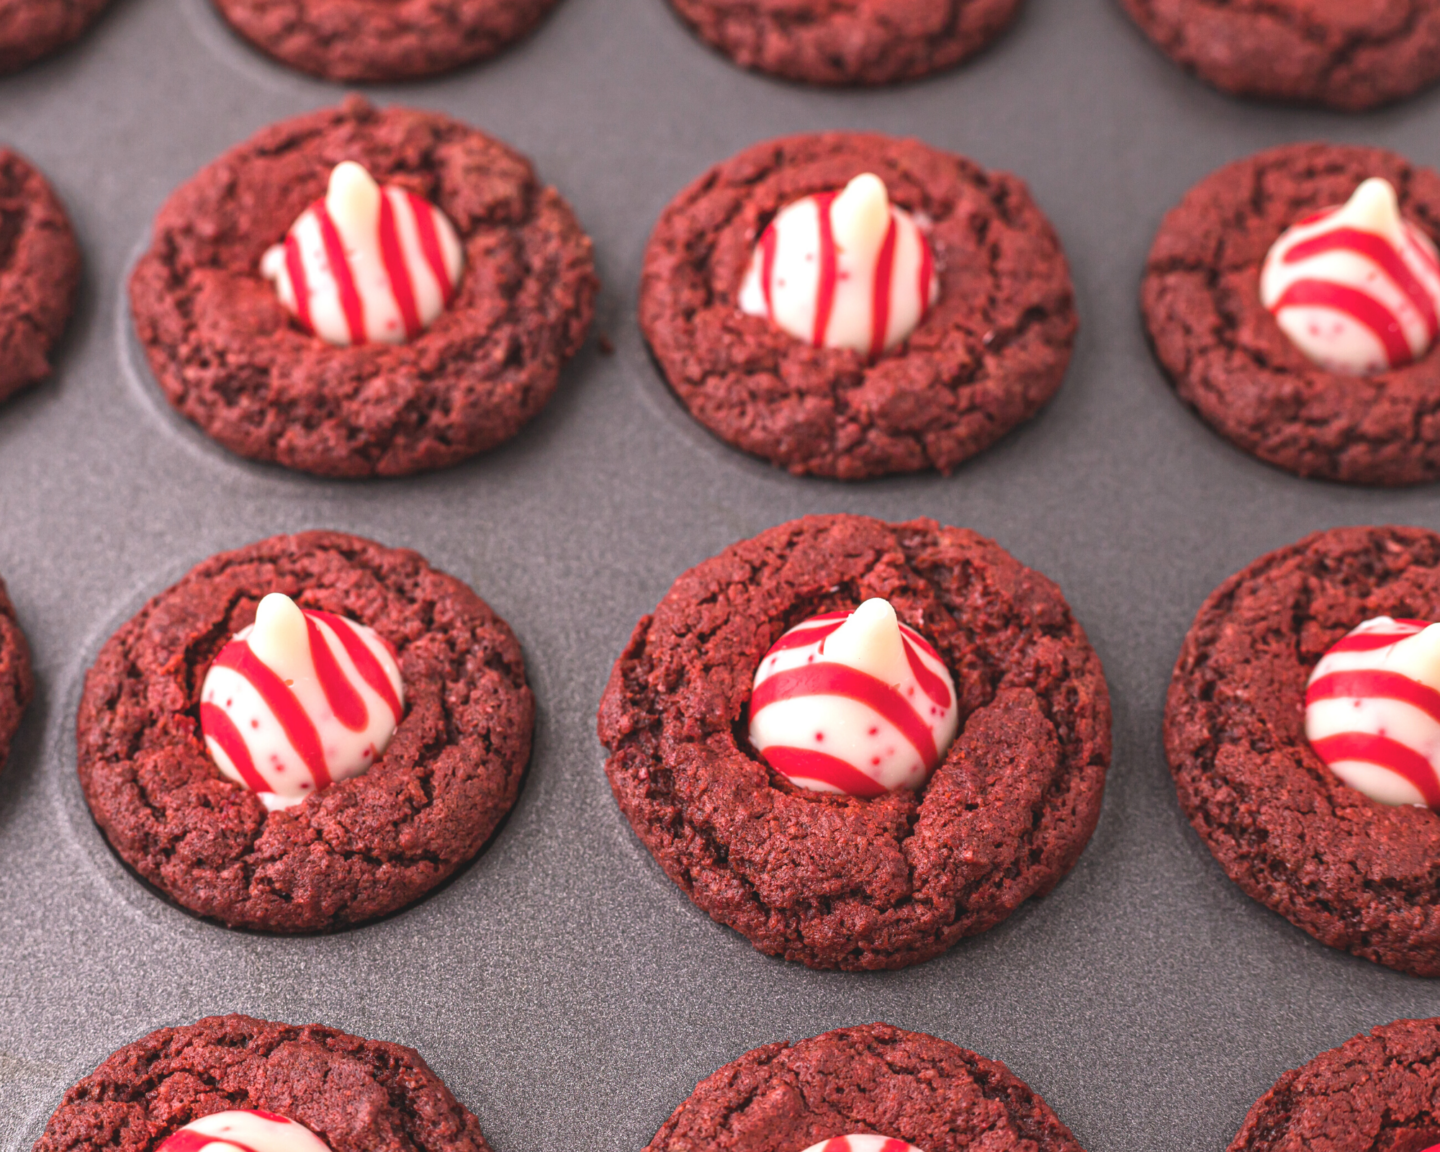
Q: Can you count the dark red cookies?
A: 15